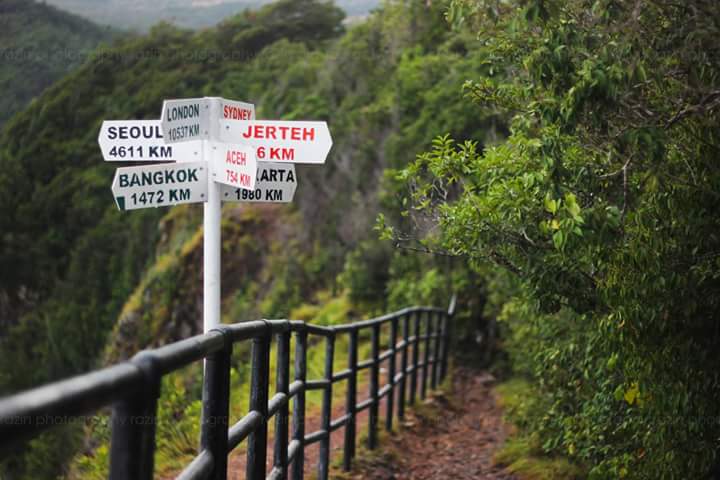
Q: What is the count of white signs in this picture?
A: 7